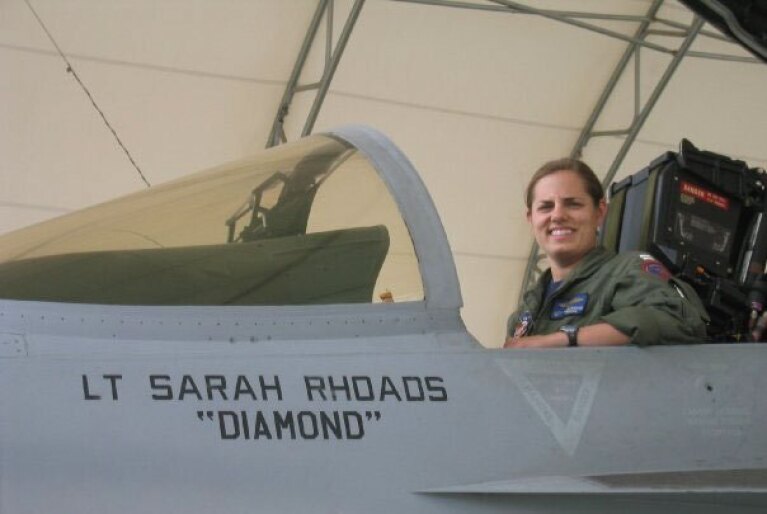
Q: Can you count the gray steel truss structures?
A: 2